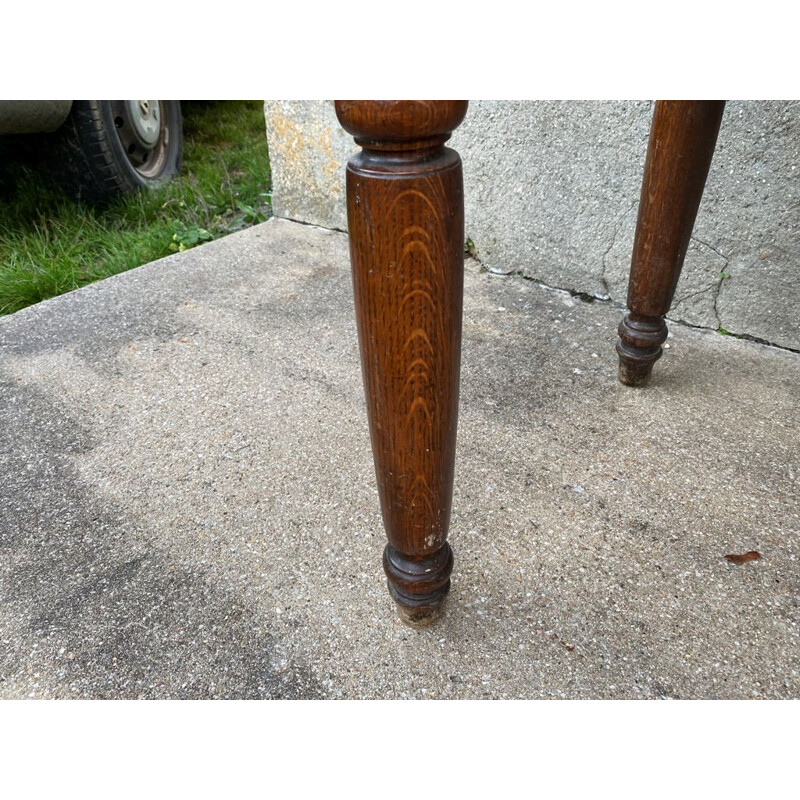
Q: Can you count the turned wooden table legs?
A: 2